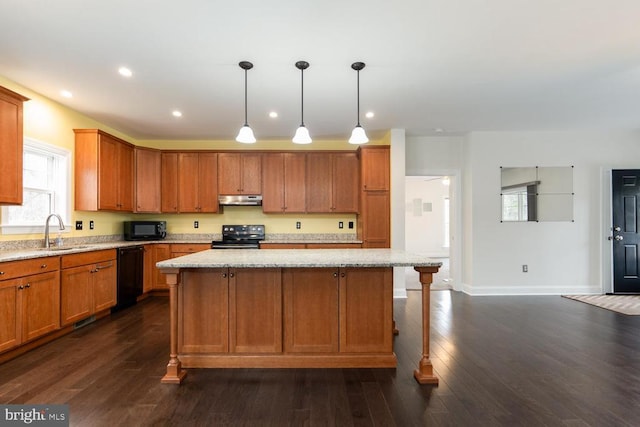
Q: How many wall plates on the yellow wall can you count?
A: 6